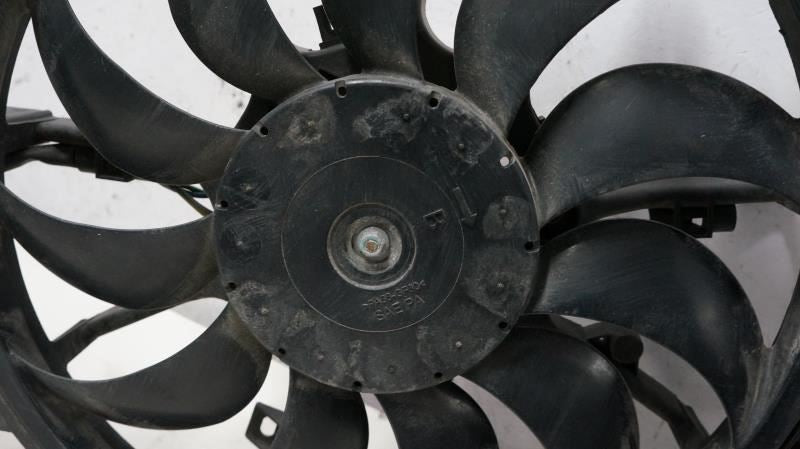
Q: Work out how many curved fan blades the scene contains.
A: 11